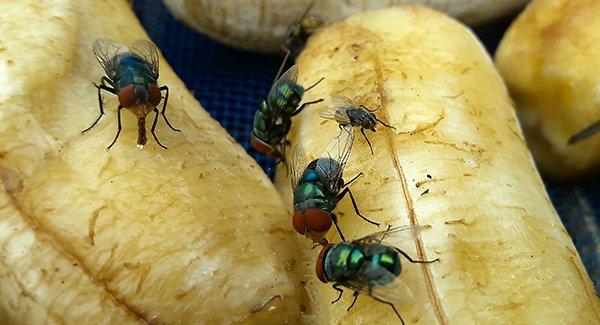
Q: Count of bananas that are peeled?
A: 4